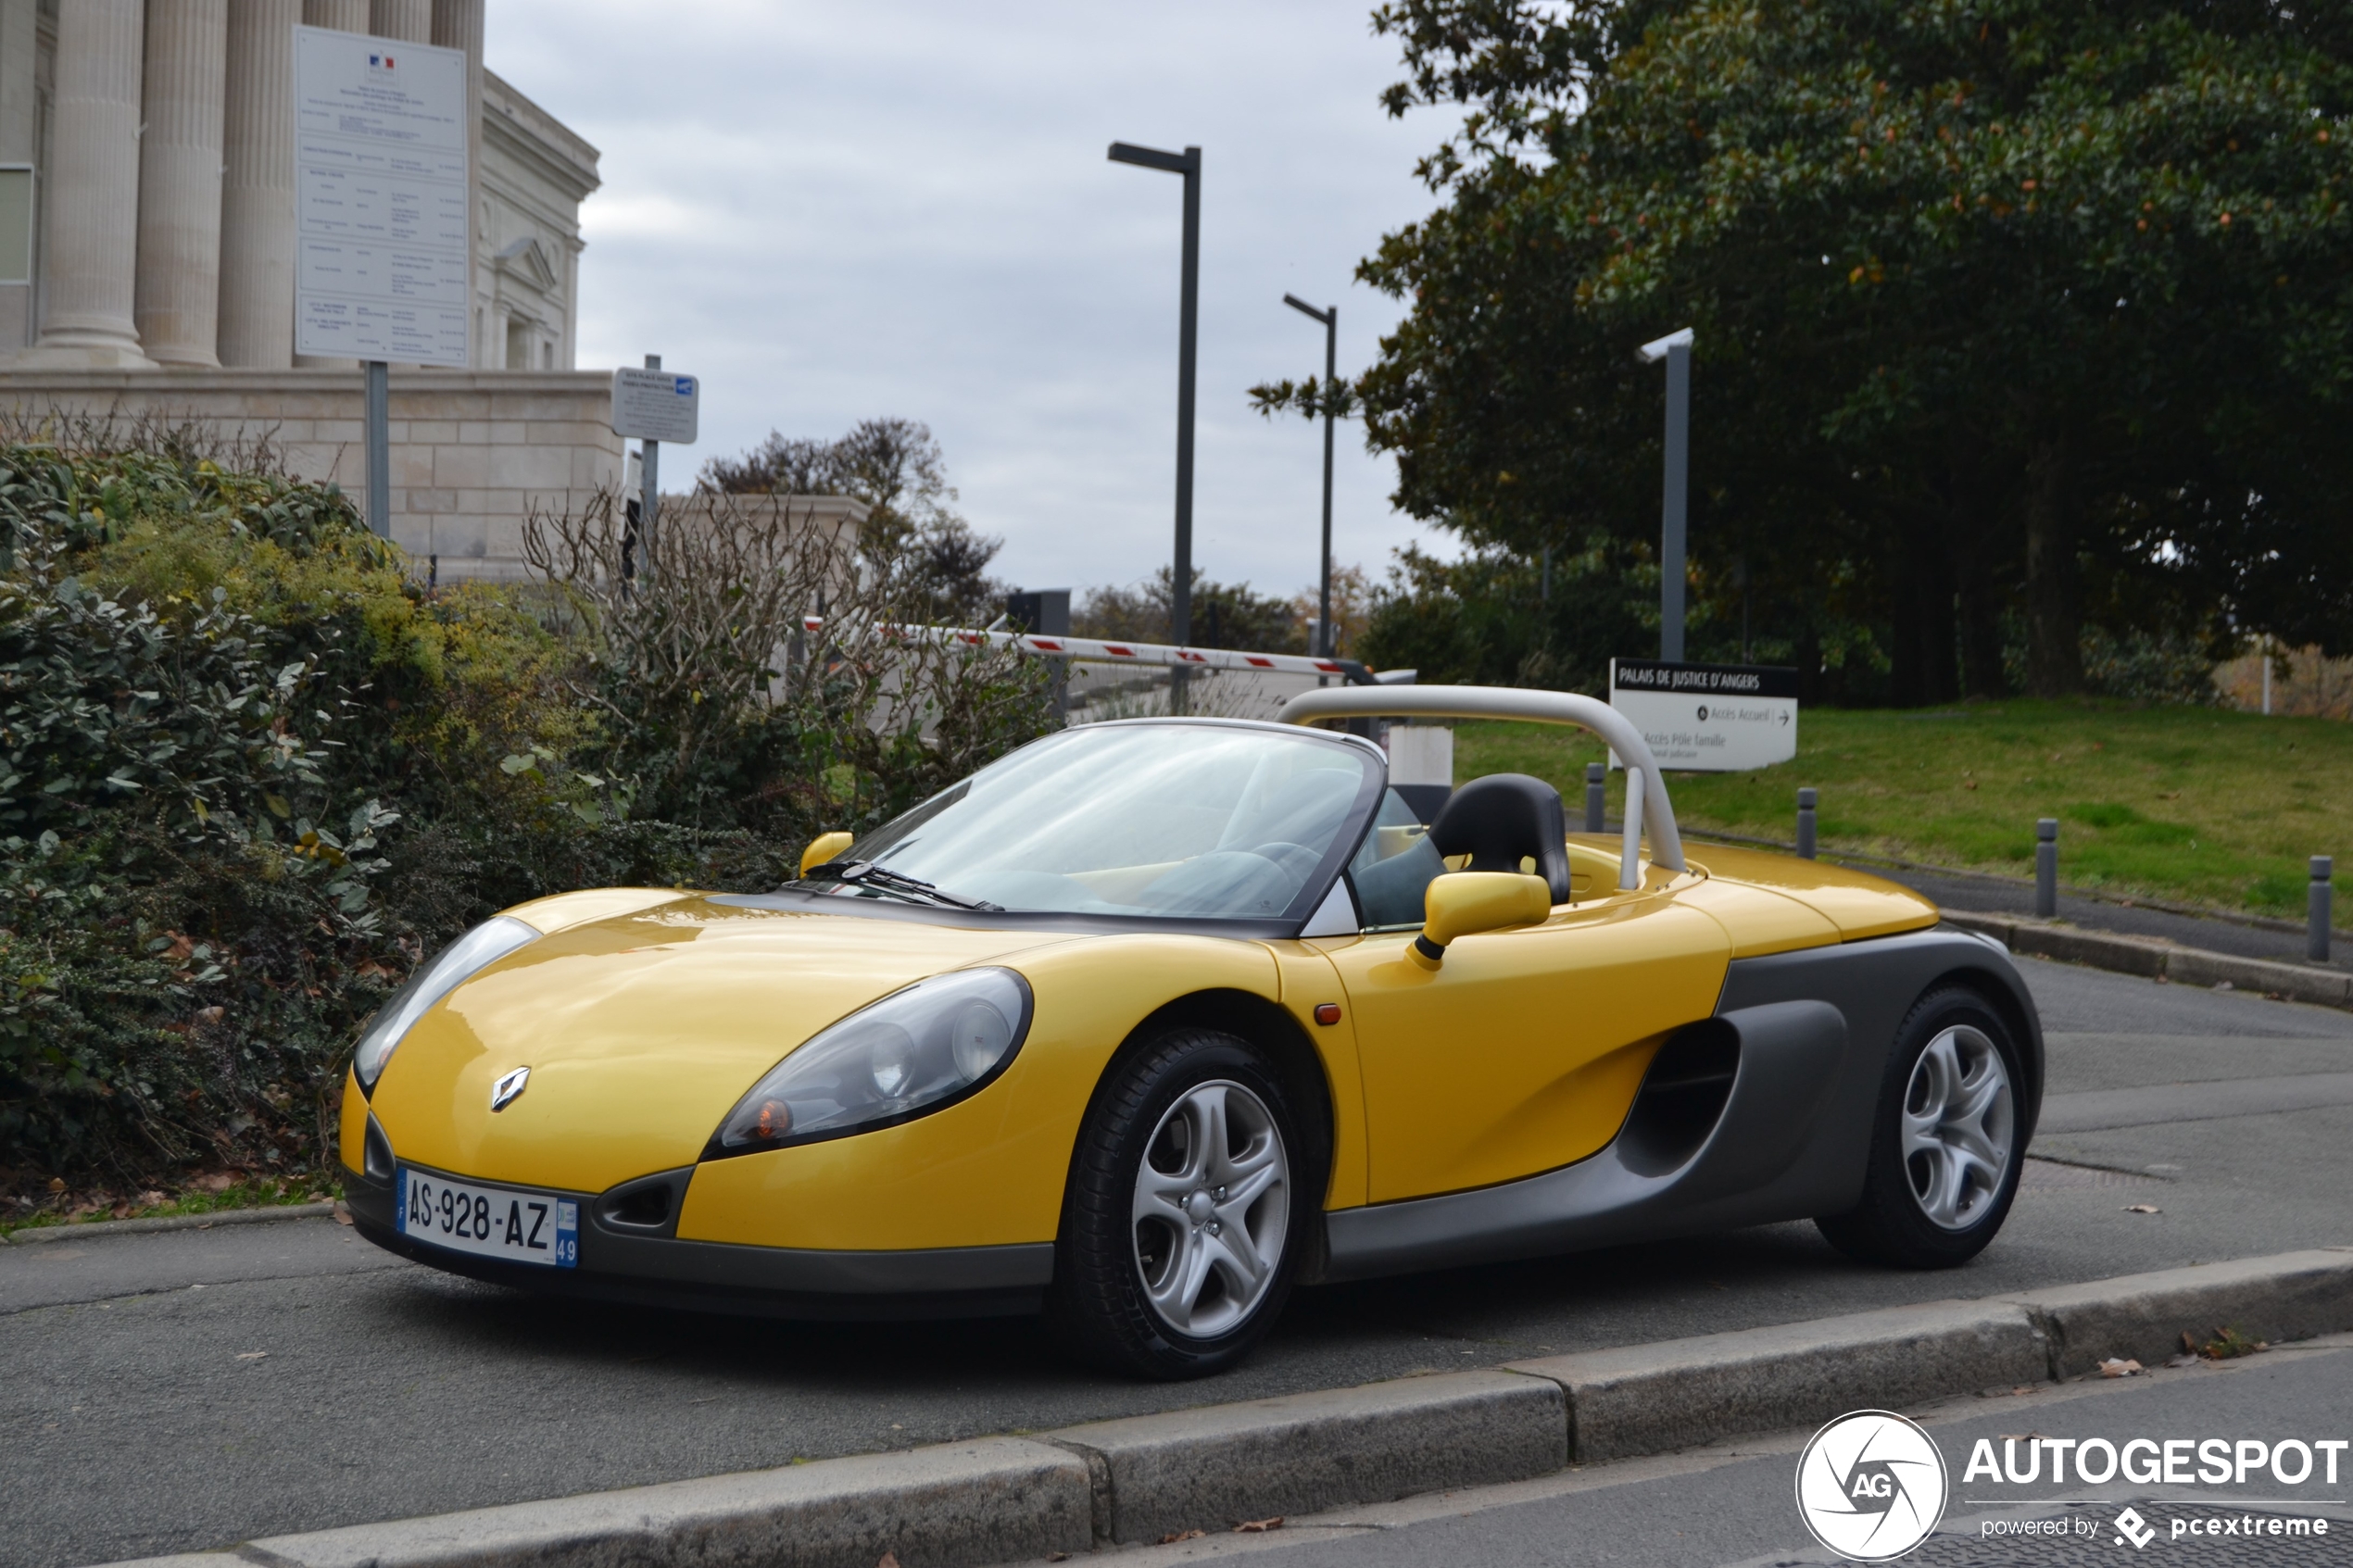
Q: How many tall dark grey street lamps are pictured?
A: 2